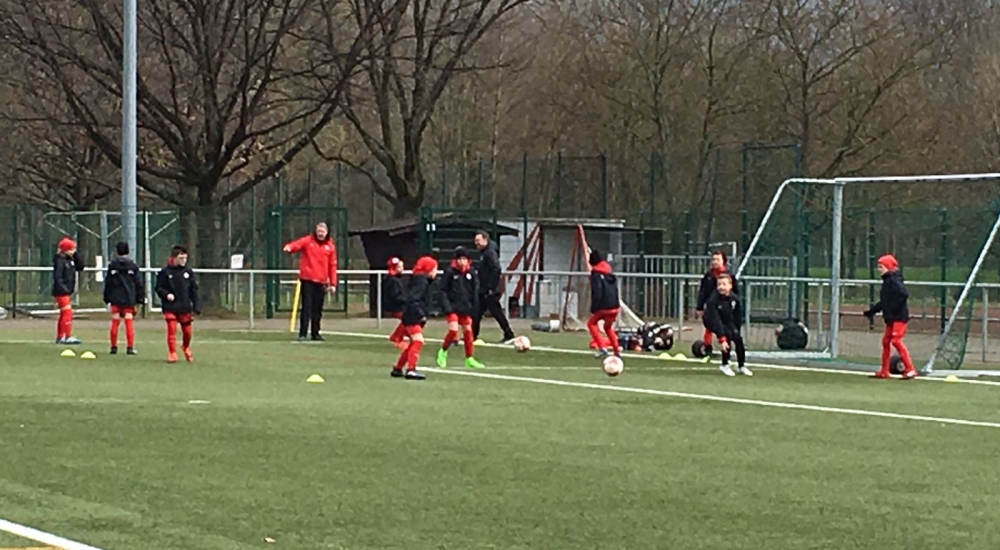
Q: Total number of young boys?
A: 10